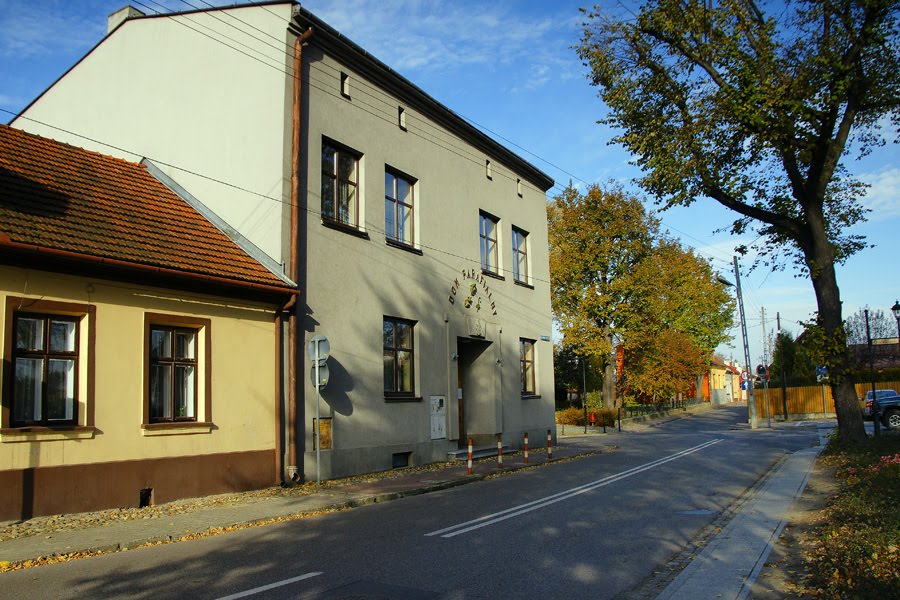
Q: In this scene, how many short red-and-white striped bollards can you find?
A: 4